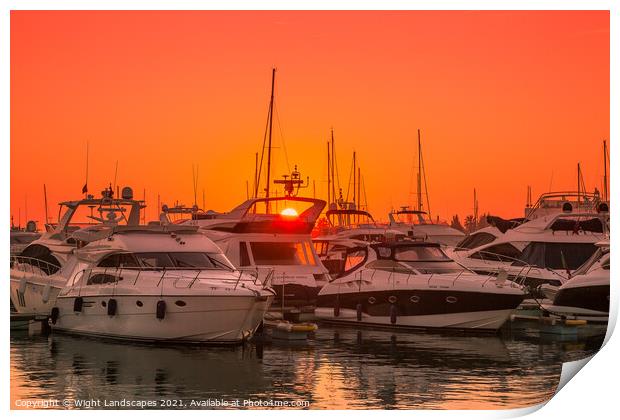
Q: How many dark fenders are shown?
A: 7